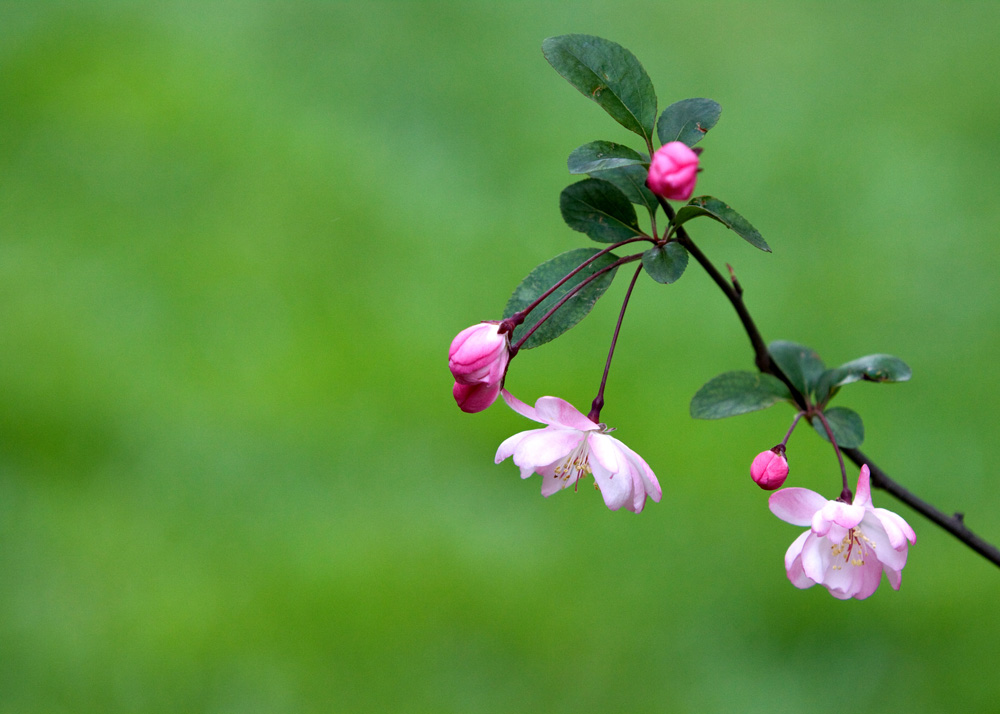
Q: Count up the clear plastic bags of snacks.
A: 0